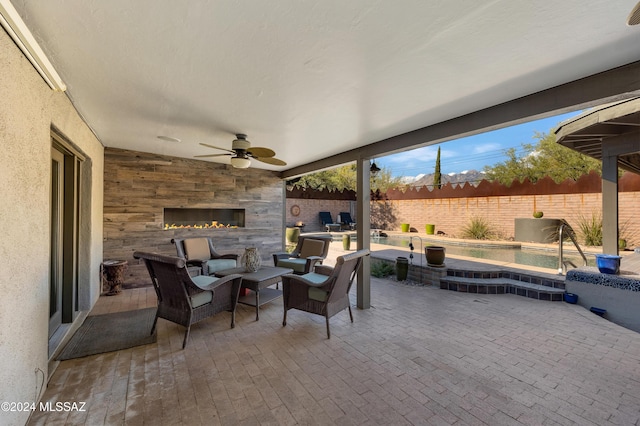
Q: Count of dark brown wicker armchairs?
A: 4